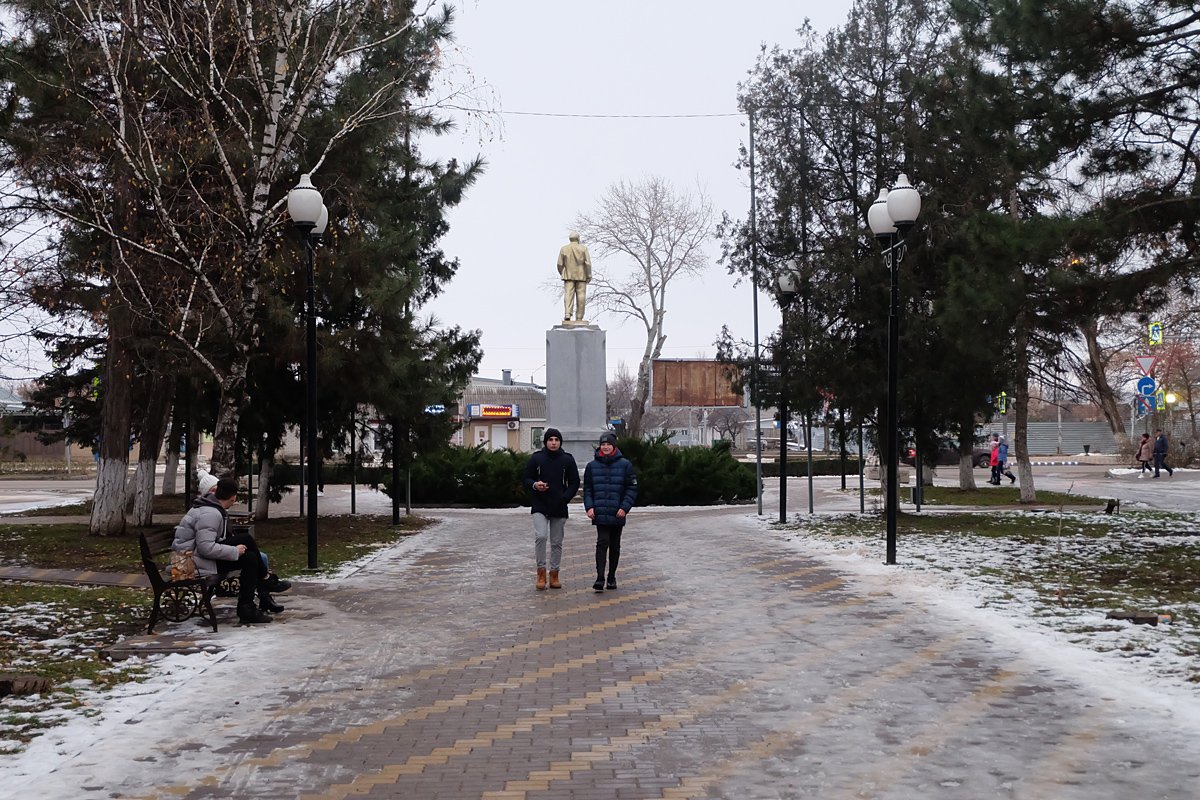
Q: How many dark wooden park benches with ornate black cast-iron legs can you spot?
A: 1